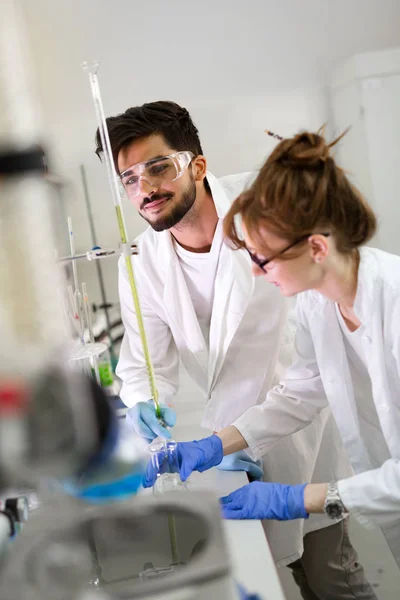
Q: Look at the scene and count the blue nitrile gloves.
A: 4